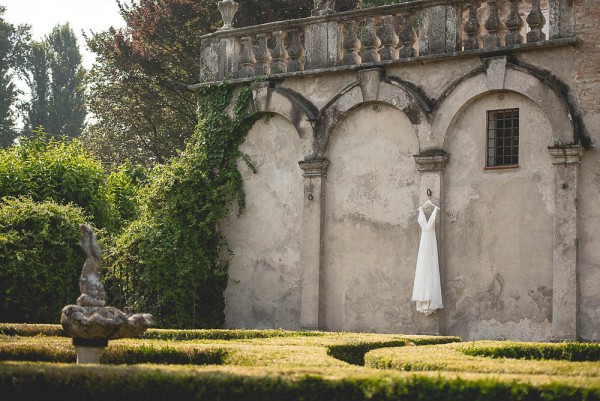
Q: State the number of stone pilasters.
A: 3